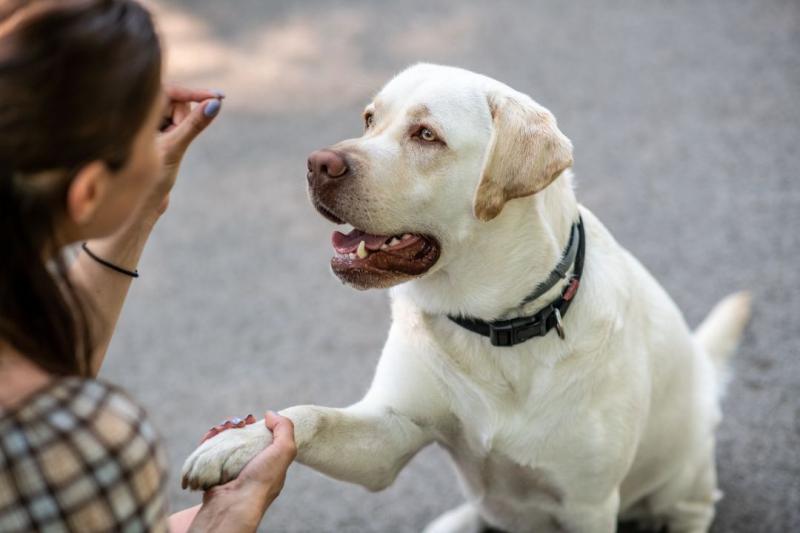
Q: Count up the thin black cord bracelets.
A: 1